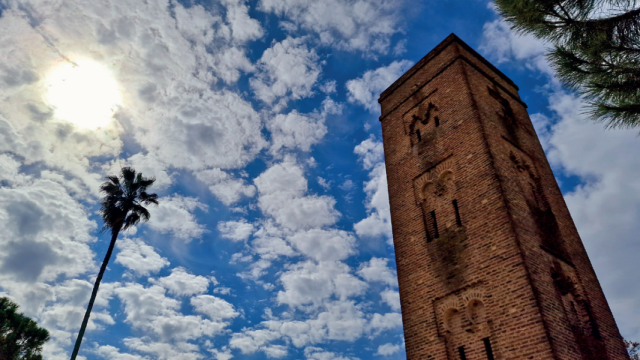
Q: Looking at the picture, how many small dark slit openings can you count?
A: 6